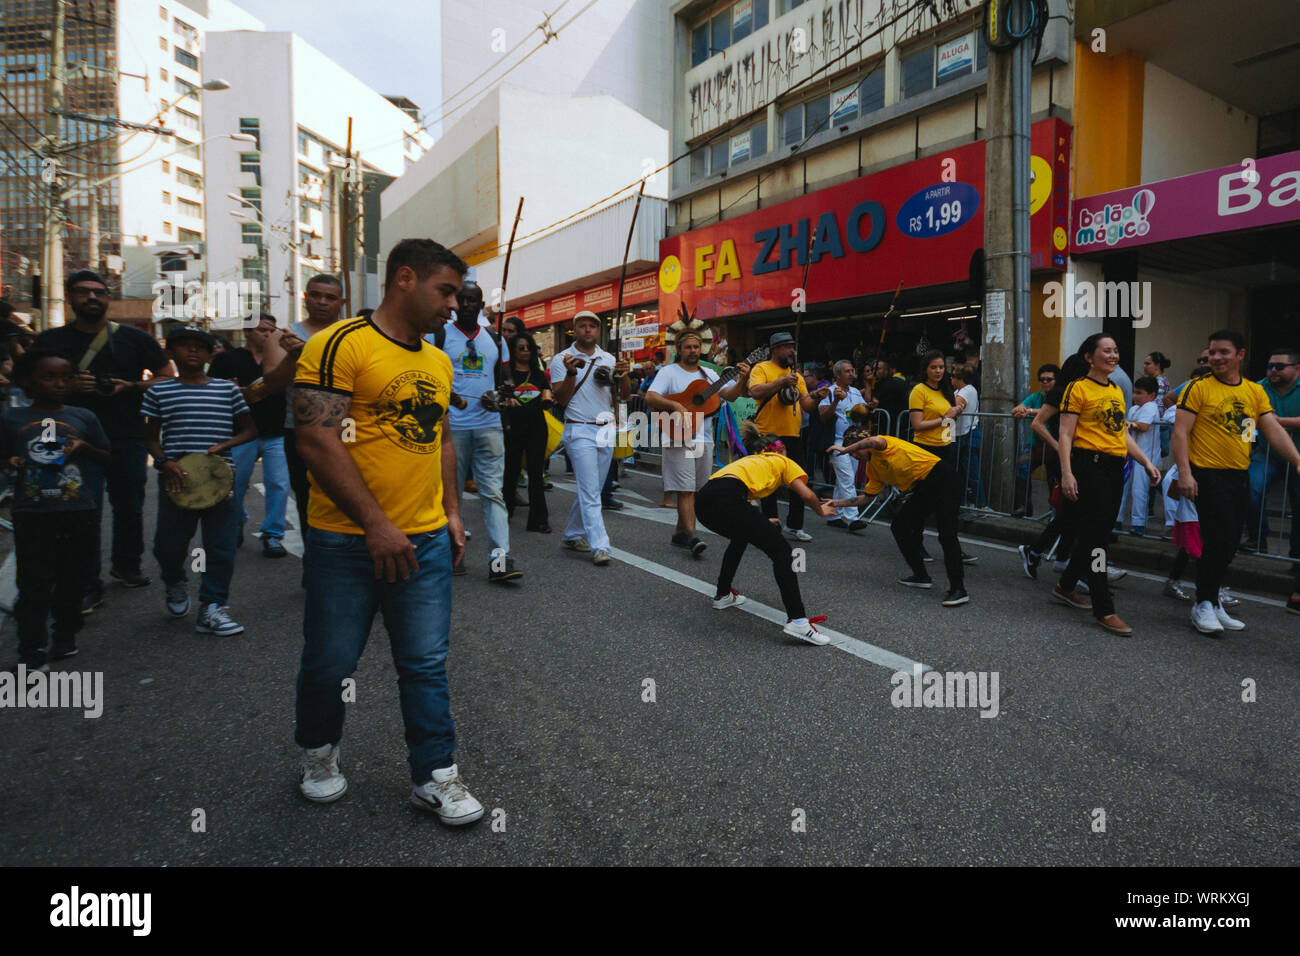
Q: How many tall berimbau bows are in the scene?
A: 5